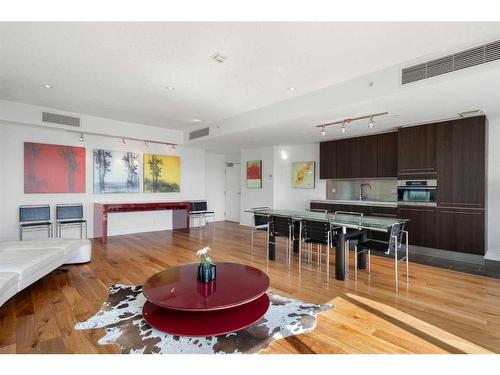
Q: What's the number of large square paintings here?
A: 3